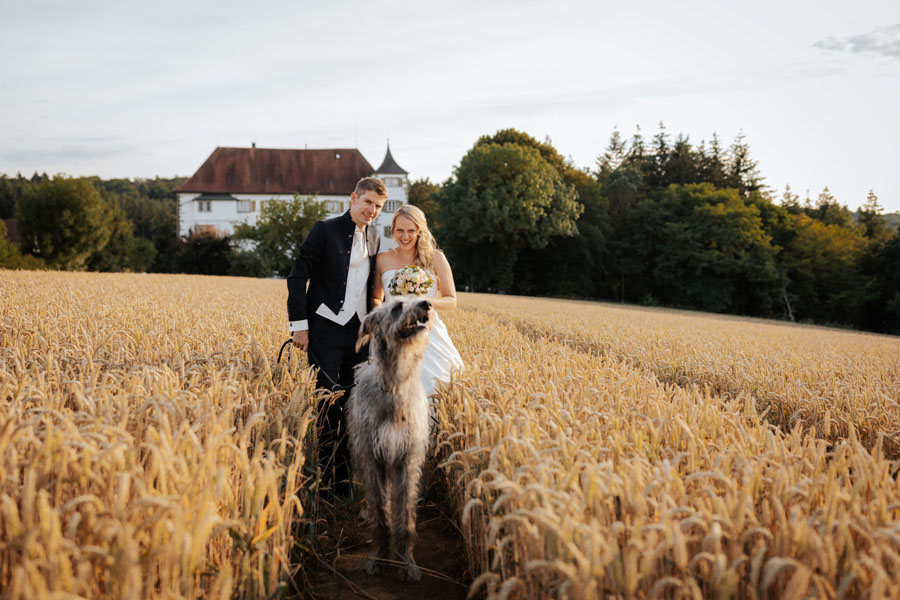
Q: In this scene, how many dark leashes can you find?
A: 1